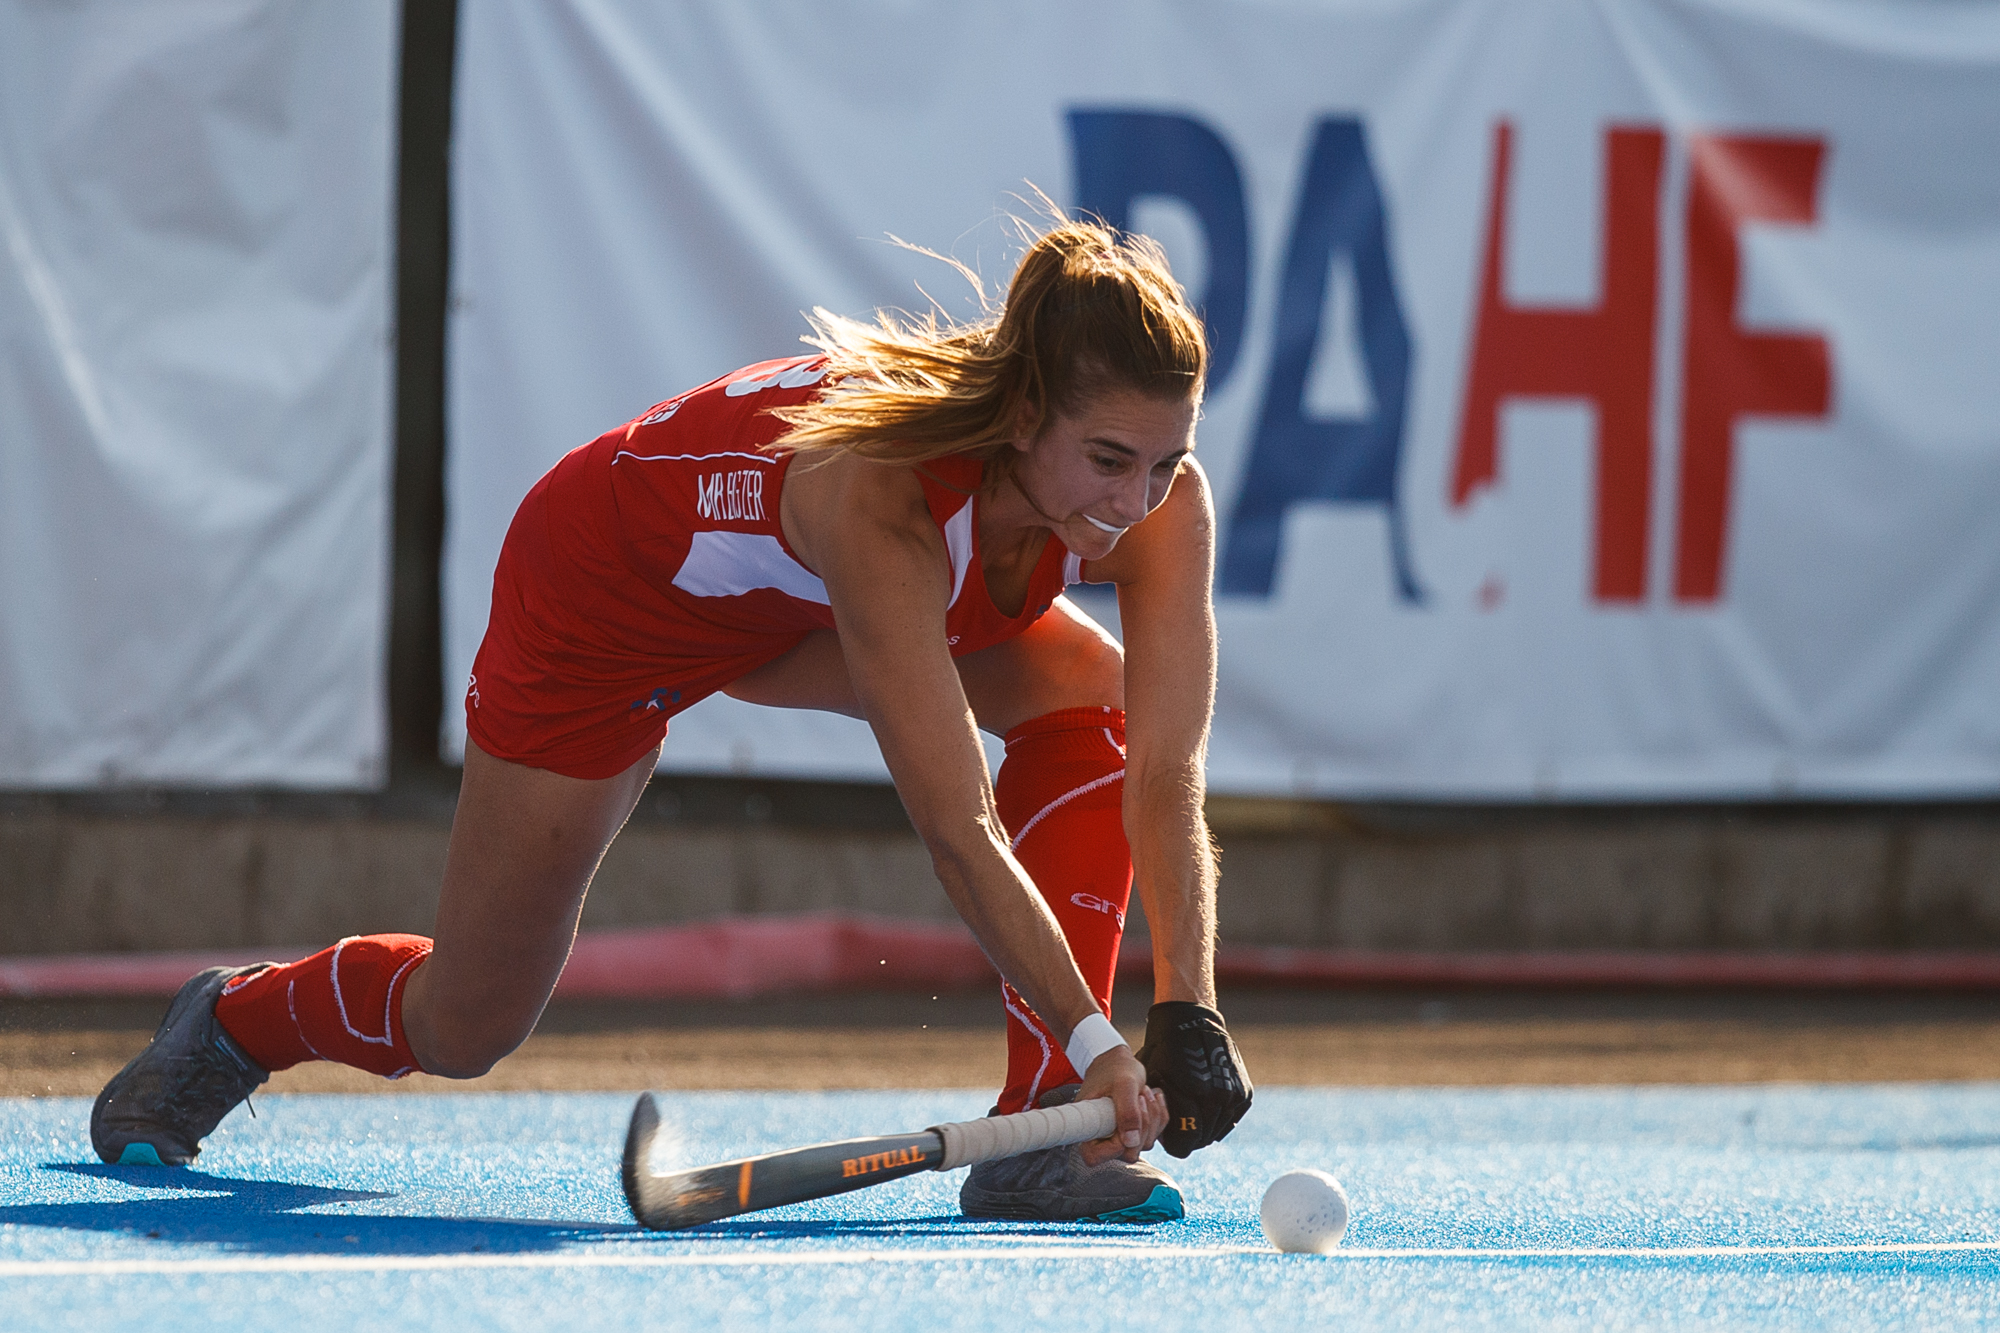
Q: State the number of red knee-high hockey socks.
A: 2